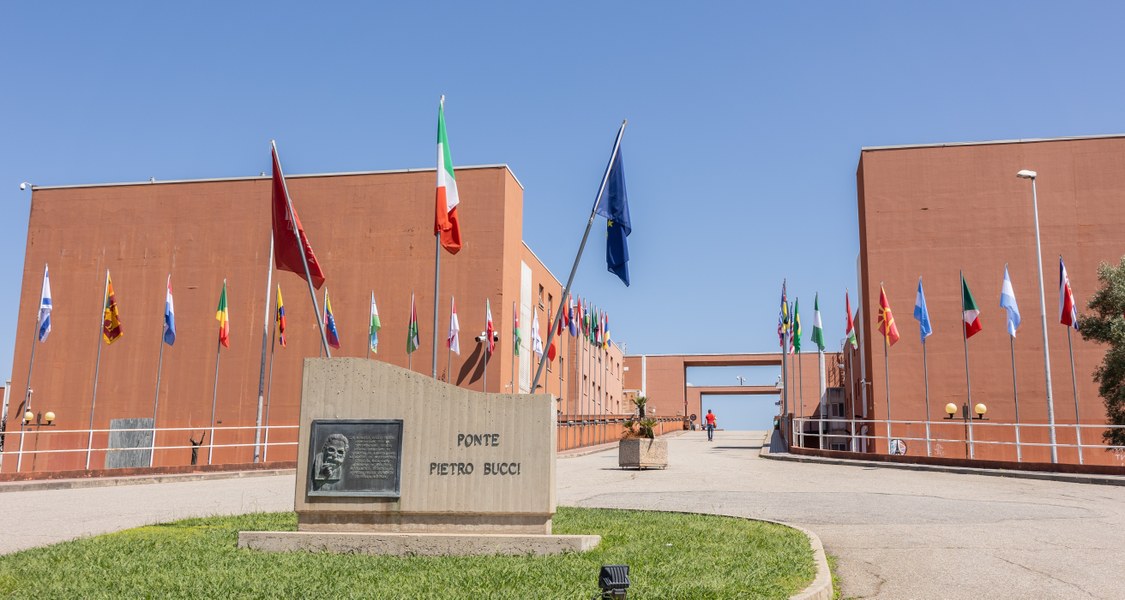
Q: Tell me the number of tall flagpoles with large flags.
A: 3